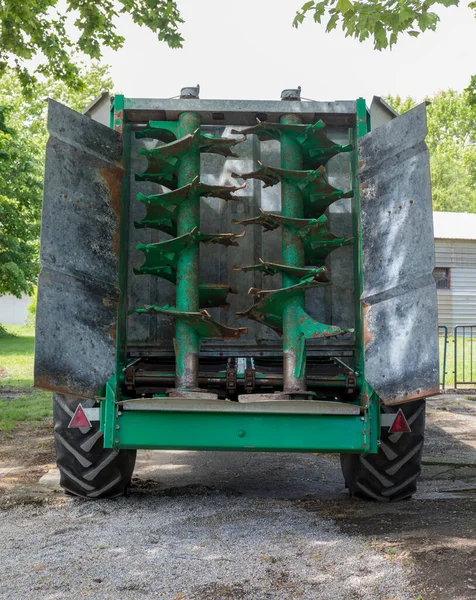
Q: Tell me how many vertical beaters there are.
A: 2